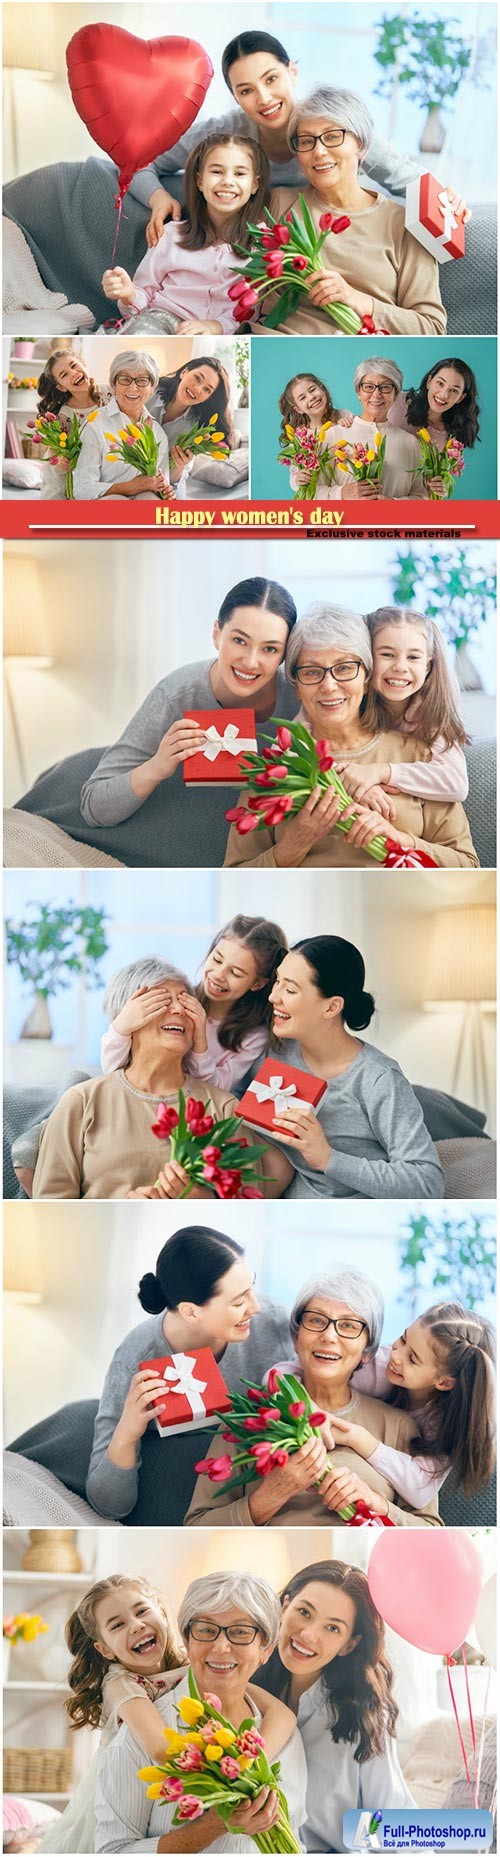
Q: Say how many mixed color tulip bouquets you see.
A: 7